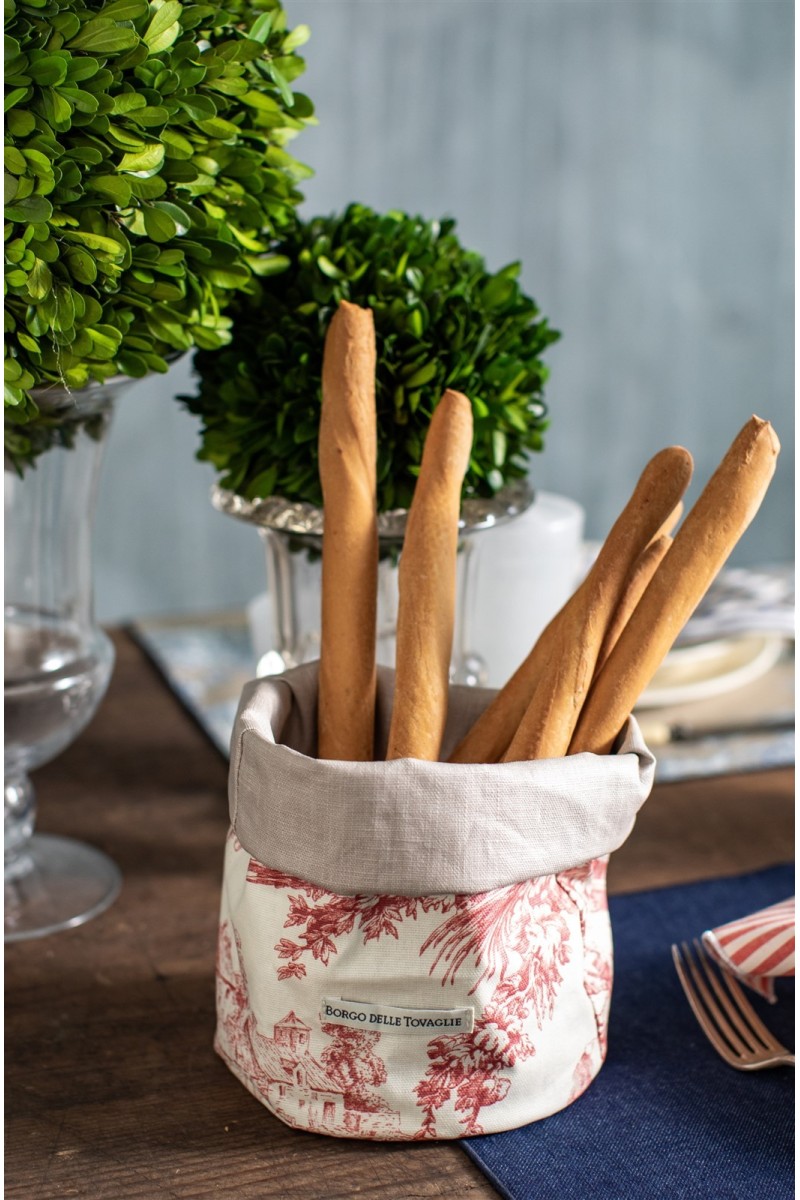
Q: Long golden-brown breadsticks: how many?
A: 6